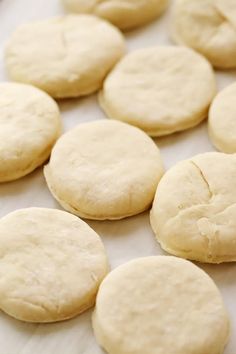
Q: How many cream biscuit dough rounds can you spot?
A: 10